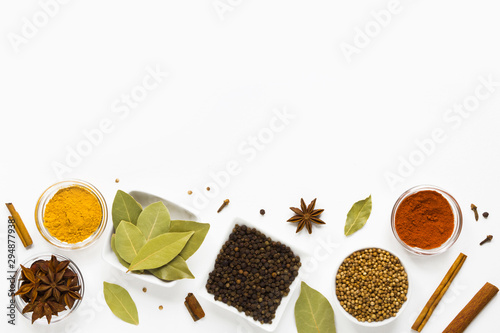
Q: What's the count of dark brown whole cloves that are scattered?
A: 3